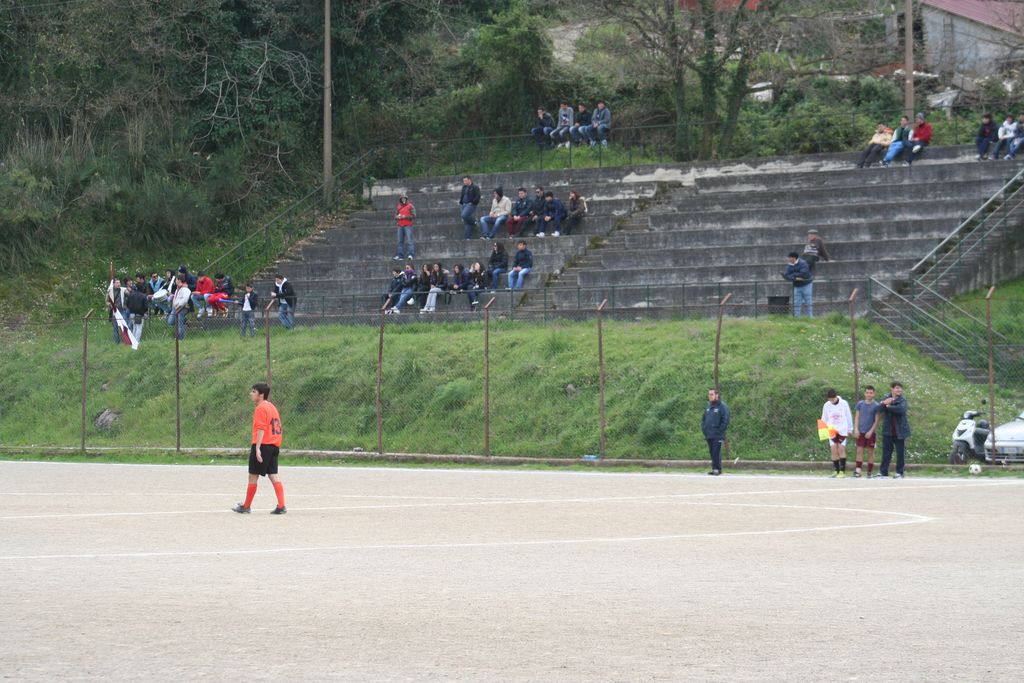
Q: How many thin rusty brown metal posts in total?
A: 9